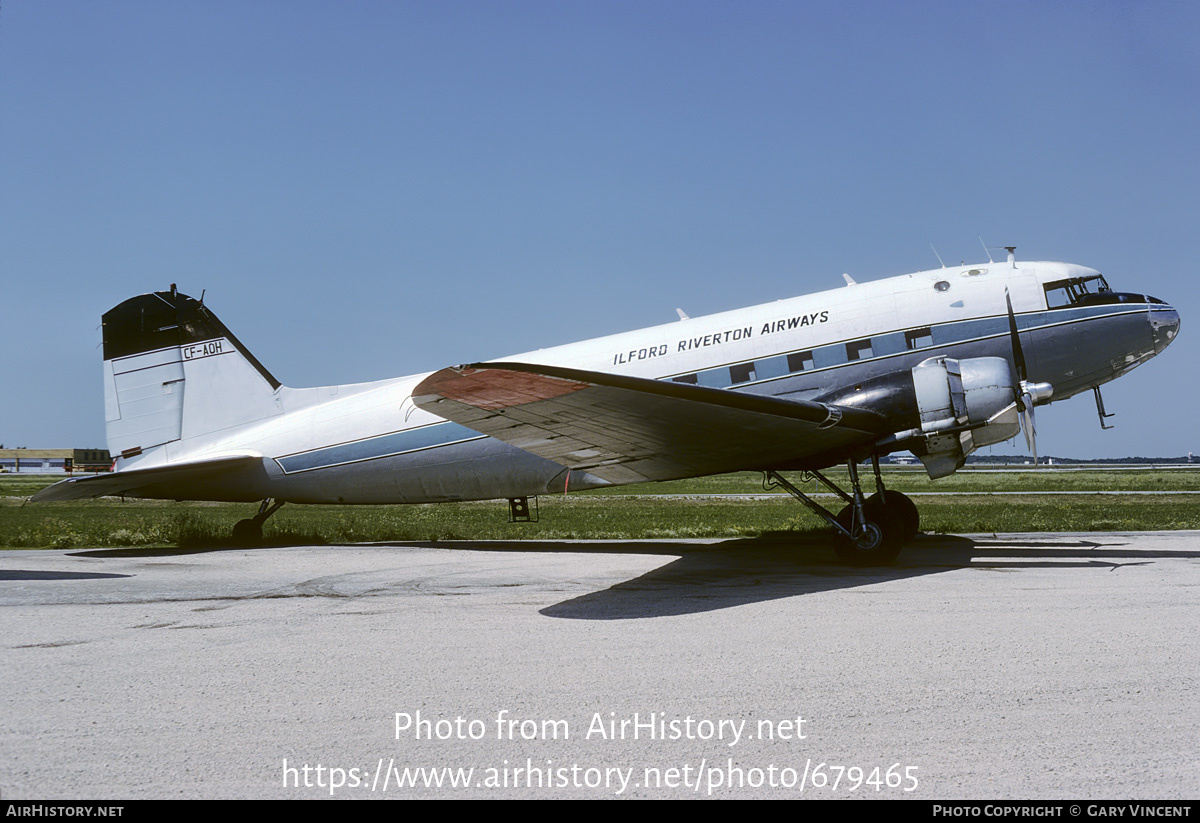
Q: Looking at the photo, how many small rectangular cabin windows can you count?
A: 5